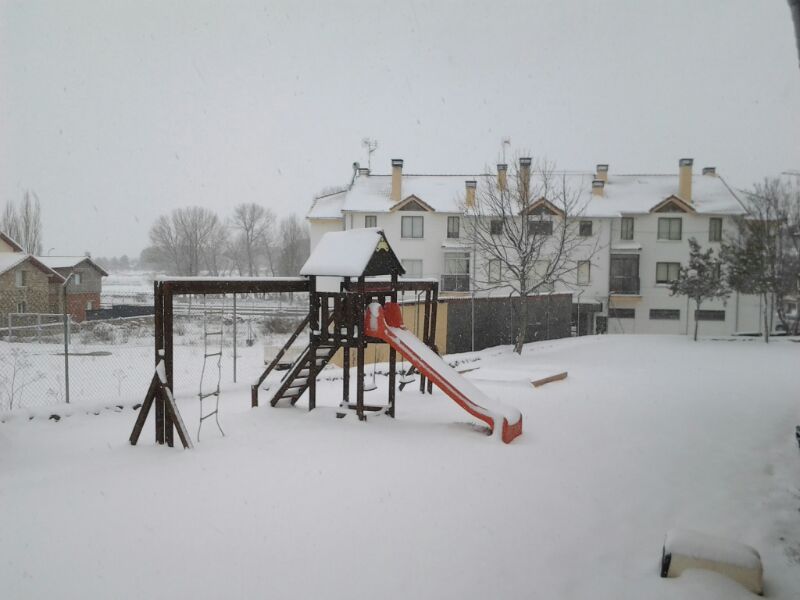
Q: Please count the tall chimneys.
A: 3